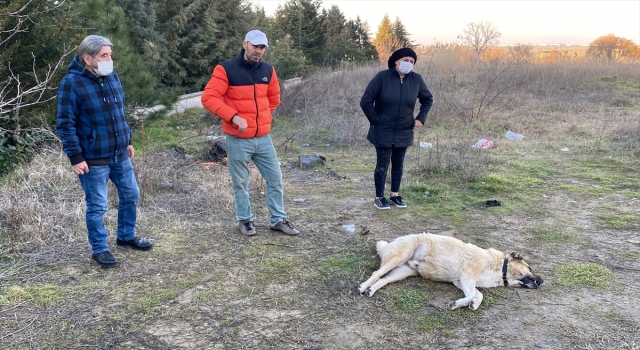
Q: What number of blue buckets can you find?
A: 0